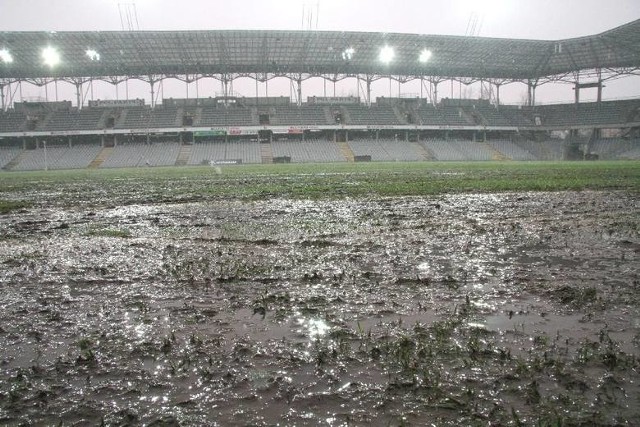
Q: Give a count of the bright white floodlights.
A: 6